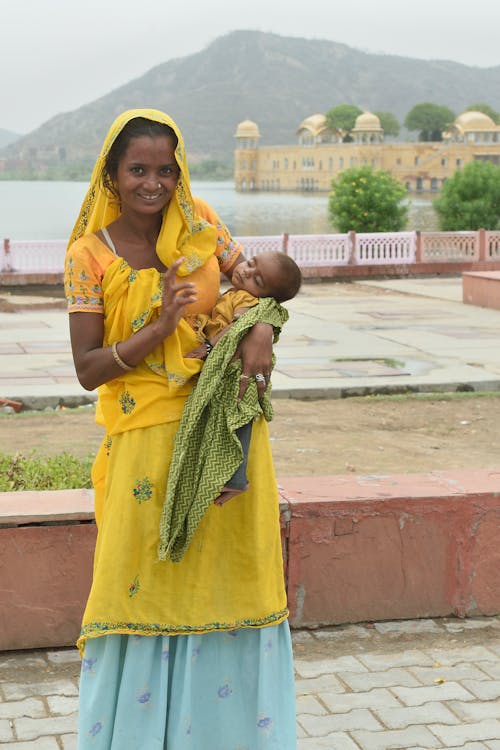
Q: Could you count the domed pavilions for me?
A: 4